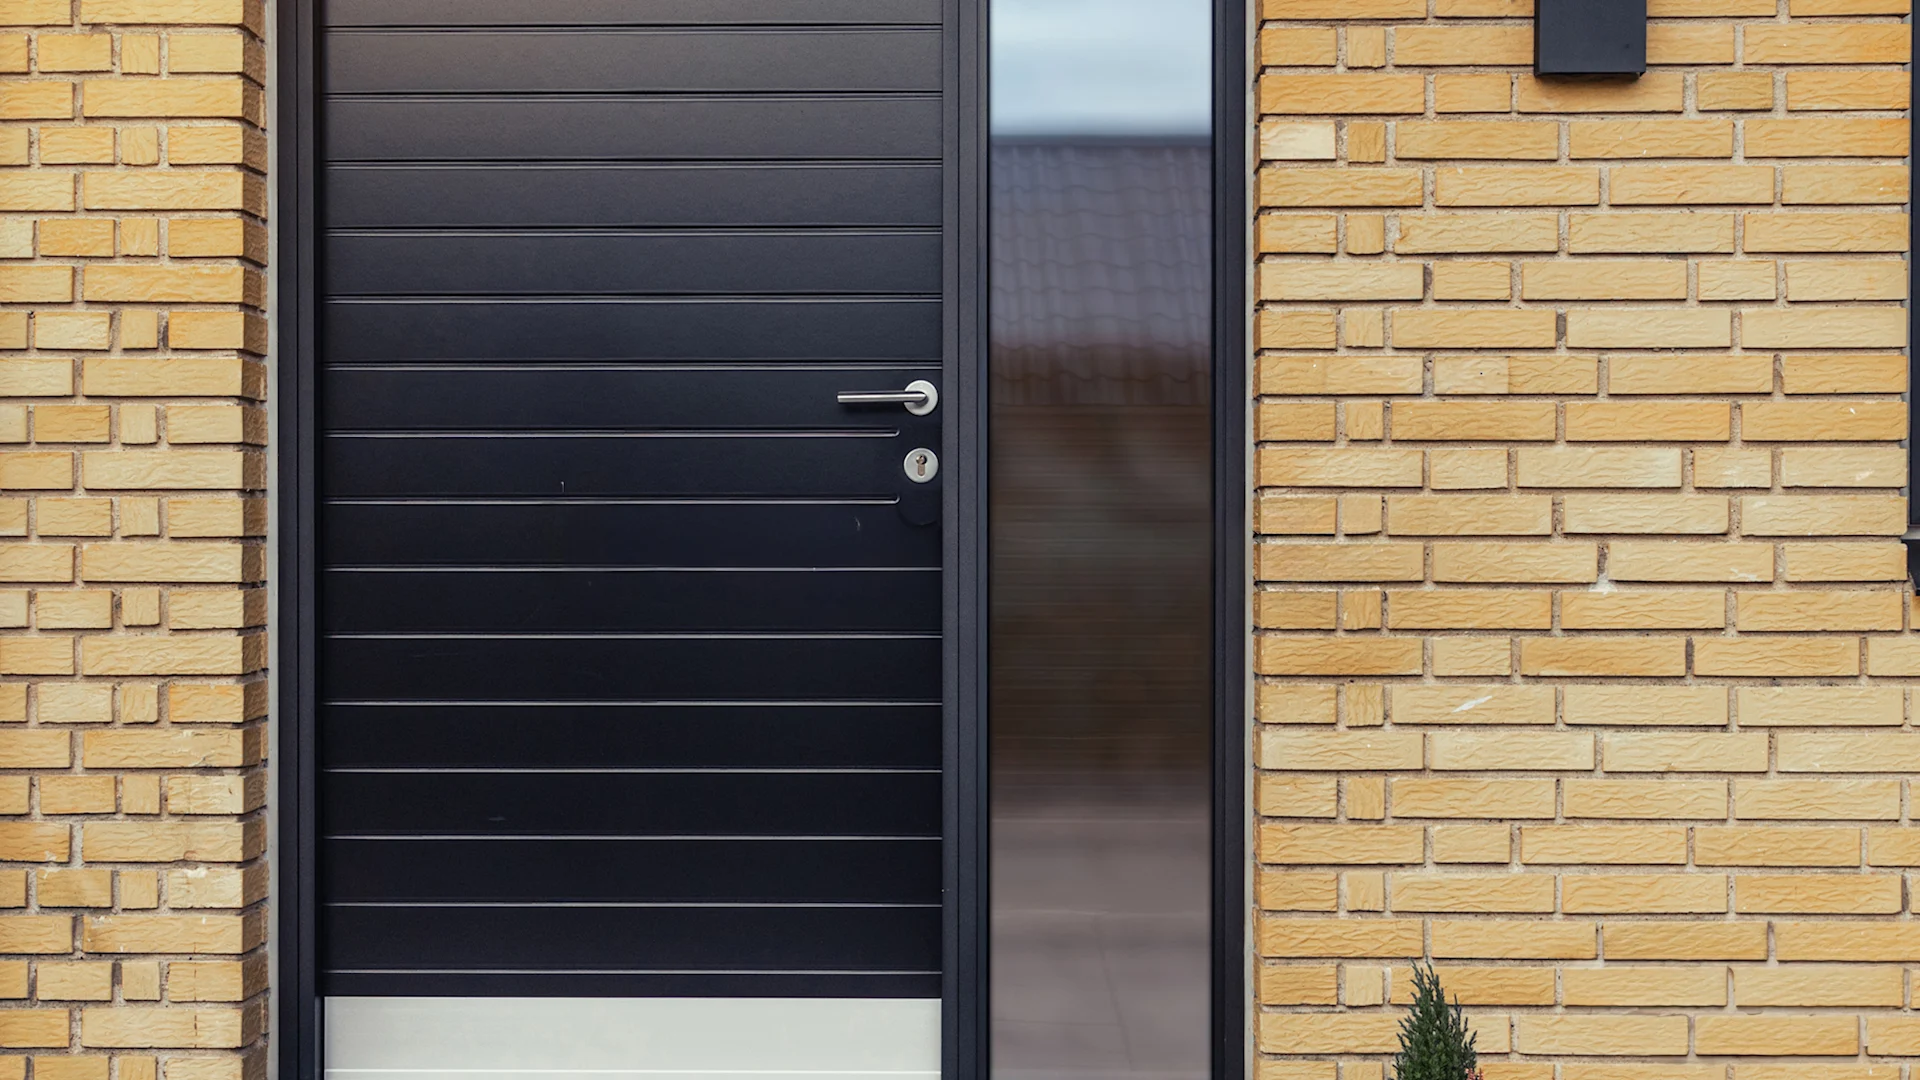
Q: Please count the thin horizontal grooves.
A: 15